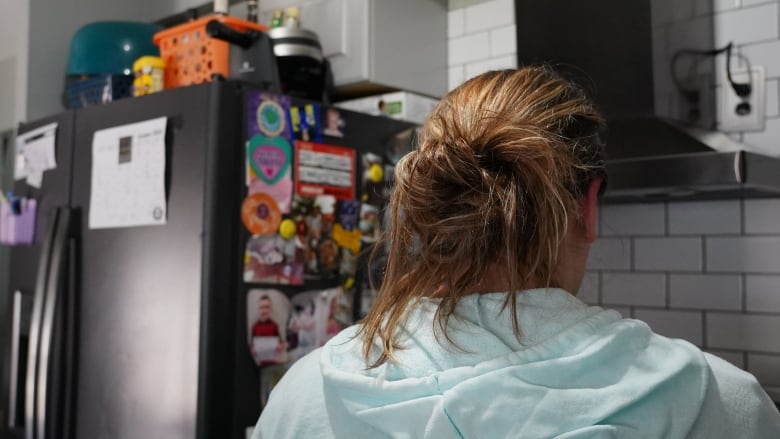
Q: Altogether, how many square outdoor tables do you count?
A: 0